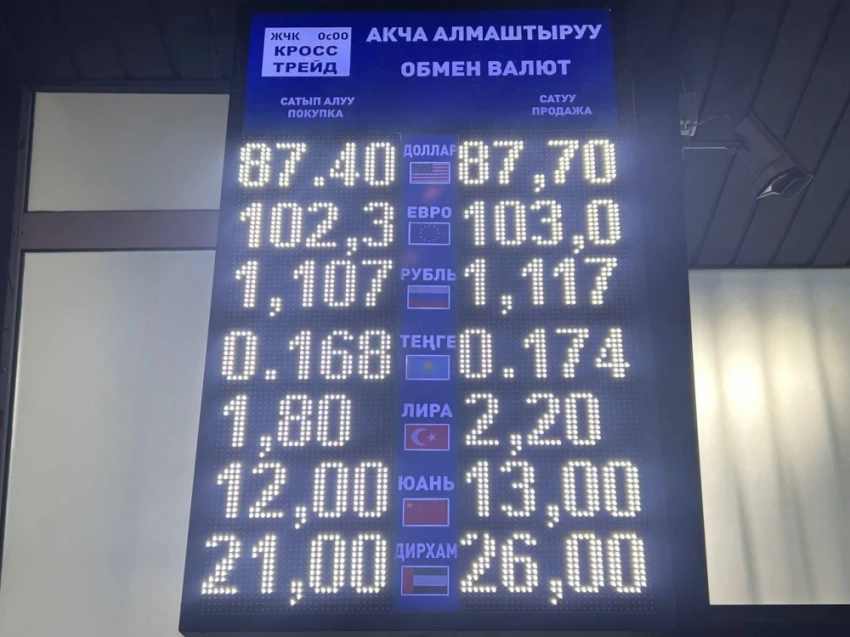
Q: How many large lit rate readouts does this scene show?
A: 14